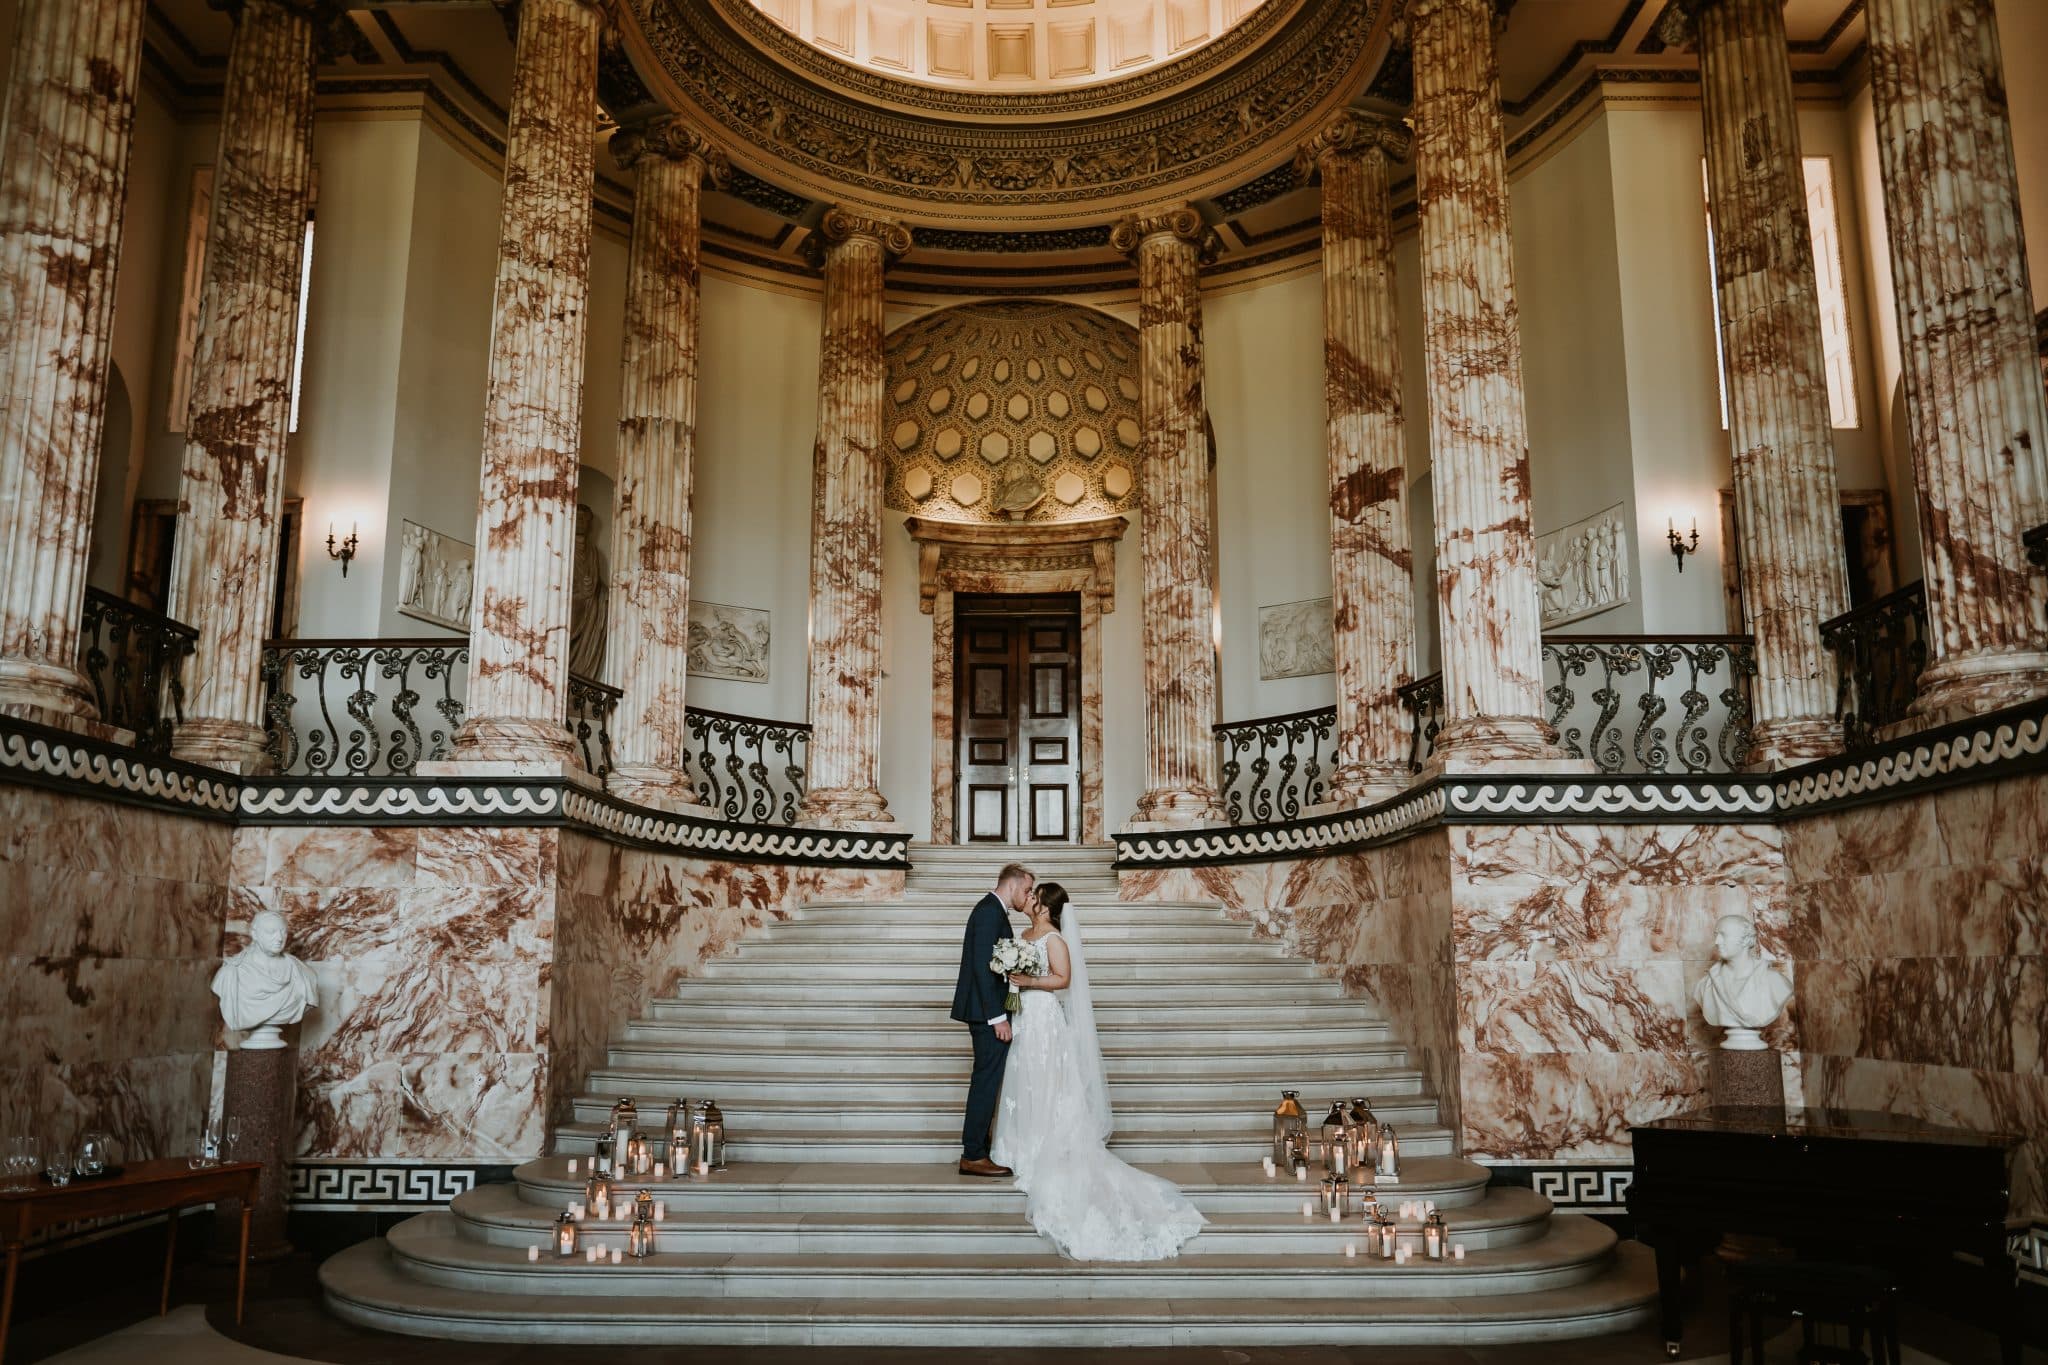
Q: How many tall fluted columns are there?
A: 10